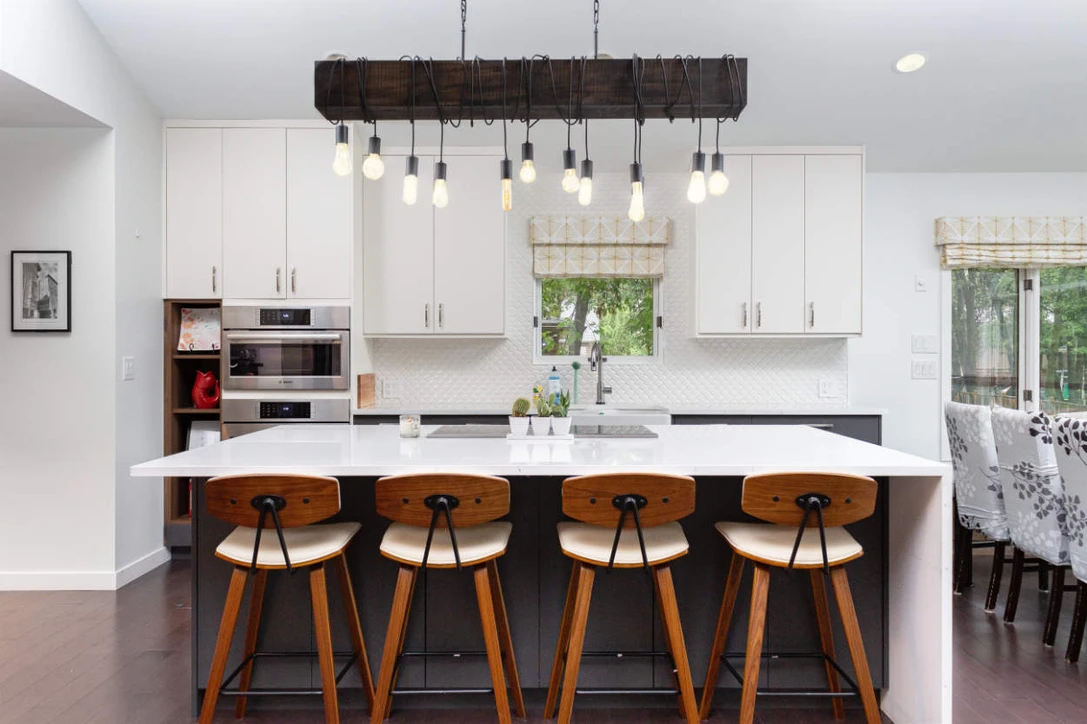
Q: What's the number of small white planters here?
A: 3